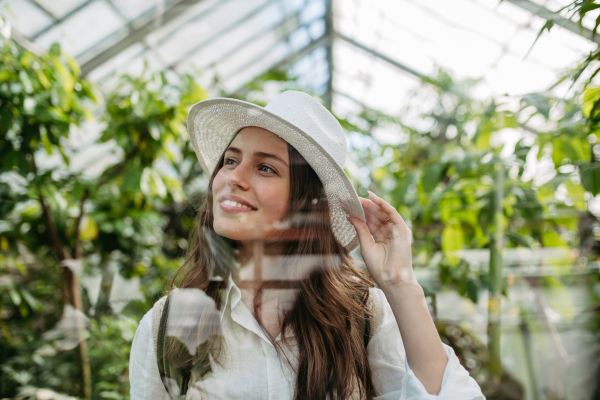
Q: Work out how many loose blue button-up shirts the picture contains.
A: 0